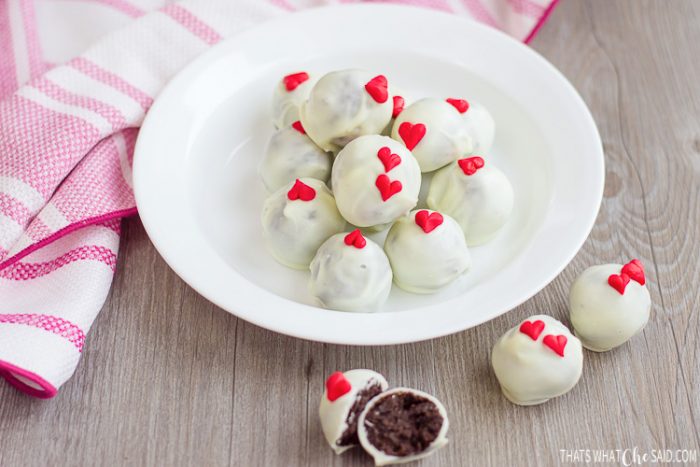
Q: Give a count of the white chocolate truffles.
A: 14